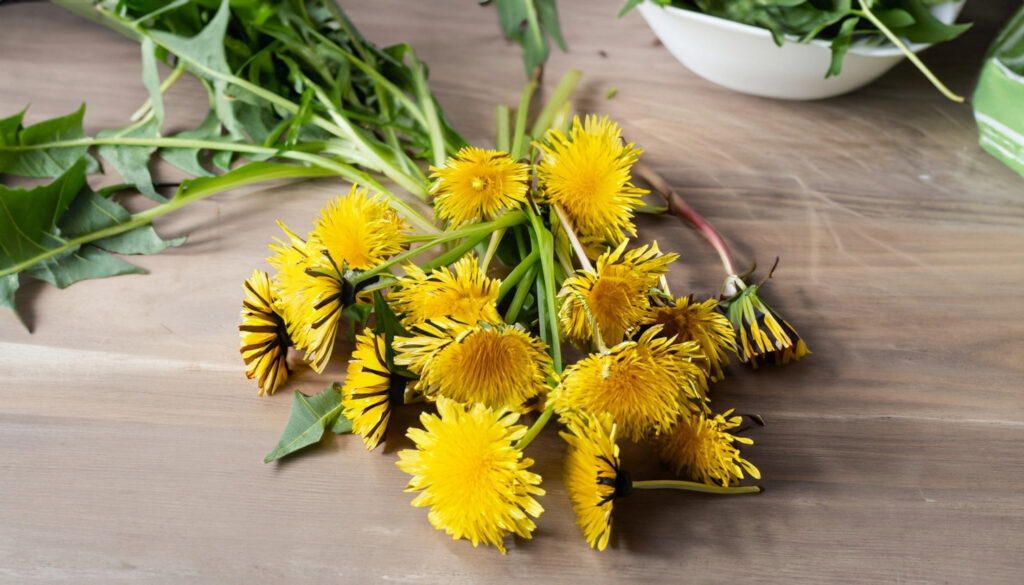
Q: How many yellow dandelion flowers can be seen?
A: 15